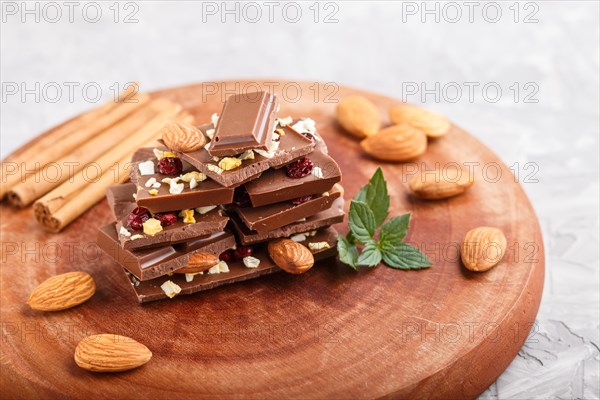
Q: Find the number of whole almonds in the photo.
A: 10